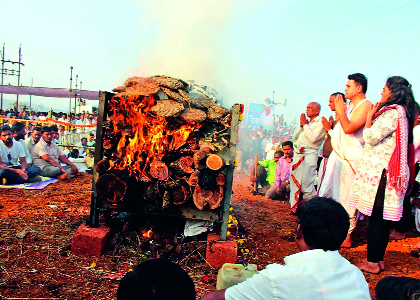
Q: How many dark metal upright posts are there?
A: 2